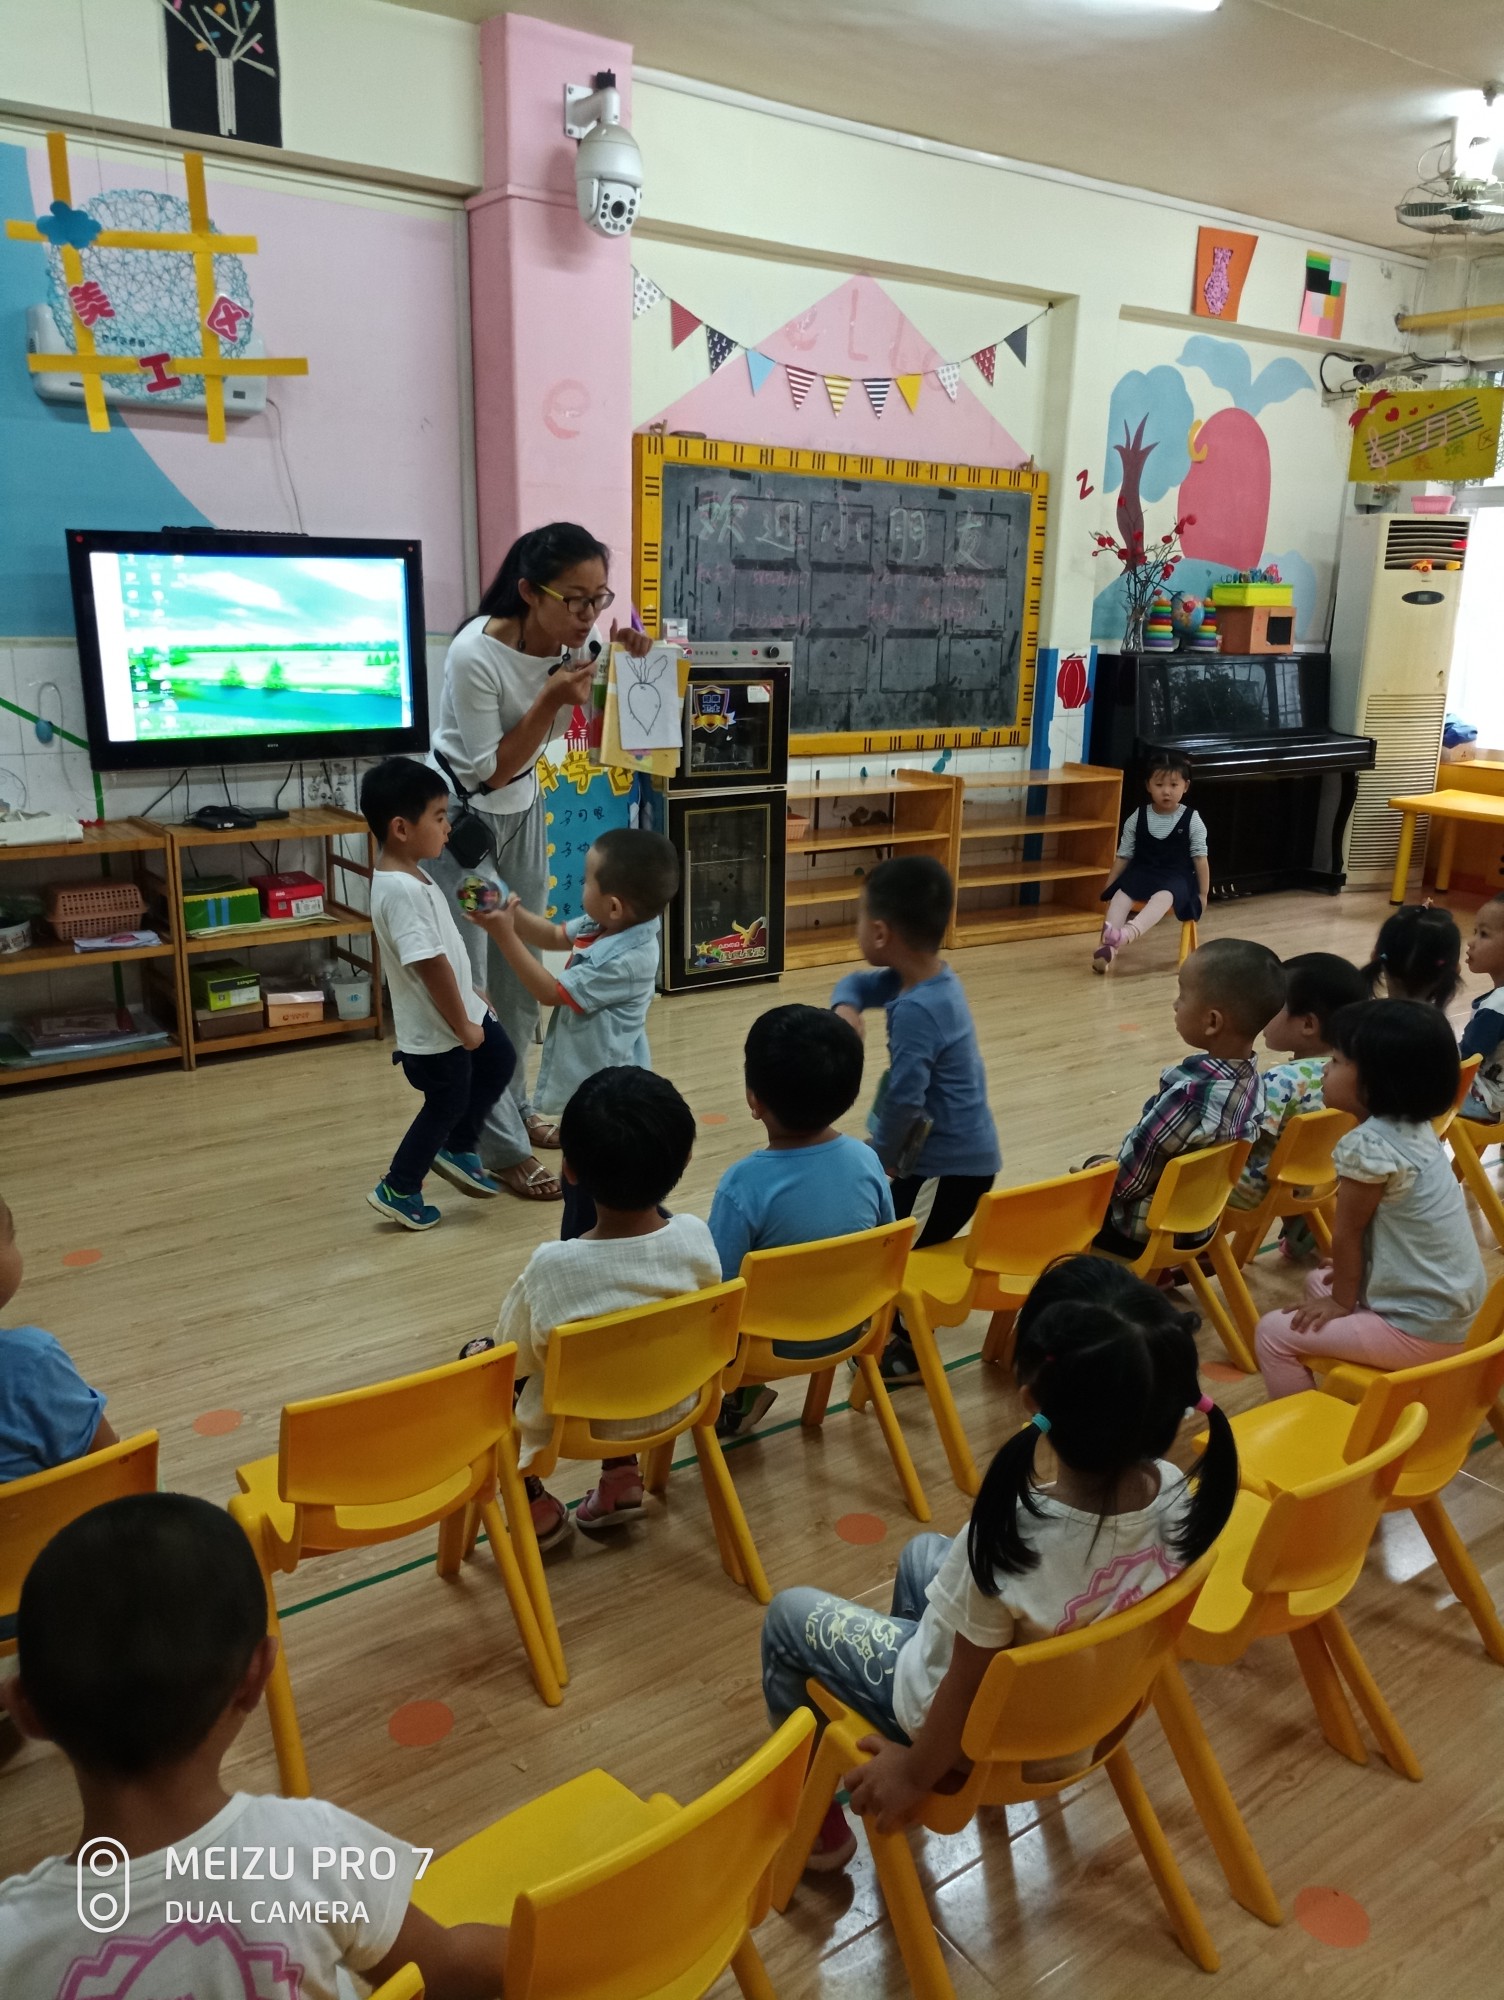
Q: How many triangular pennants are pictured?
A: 11